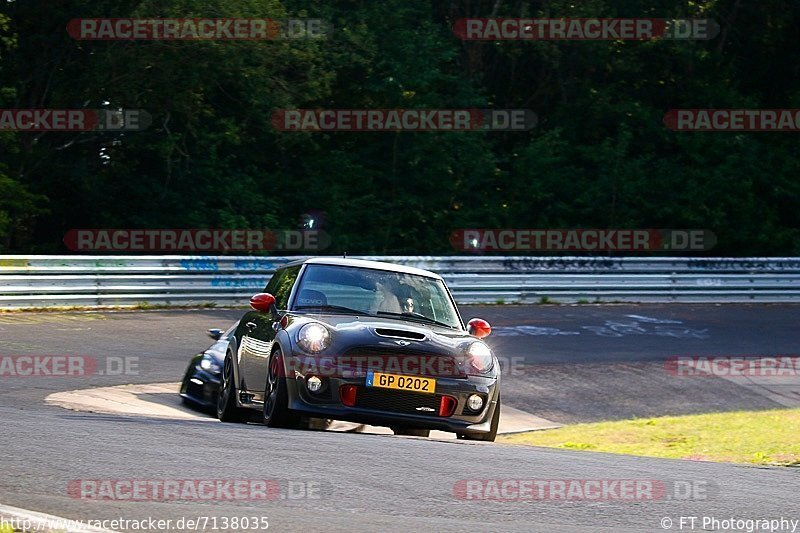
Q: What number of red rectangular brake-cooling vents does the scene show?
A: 2